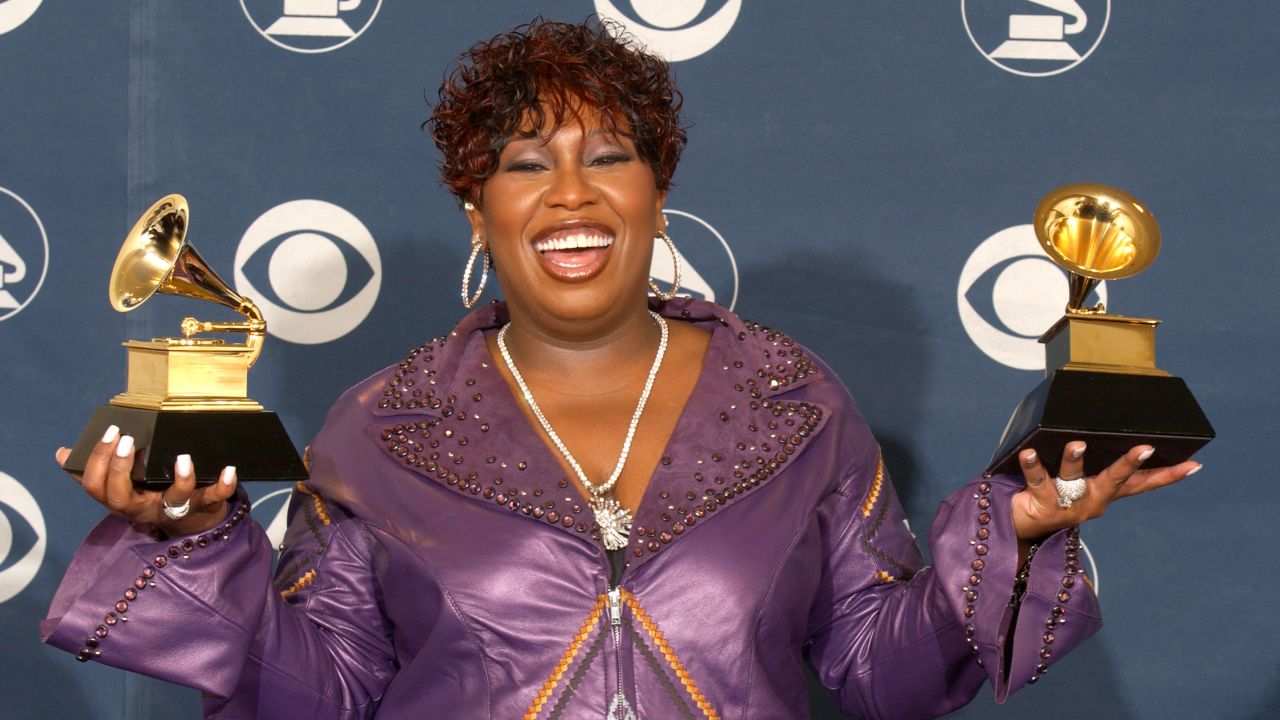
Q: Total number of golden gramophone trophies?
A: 2